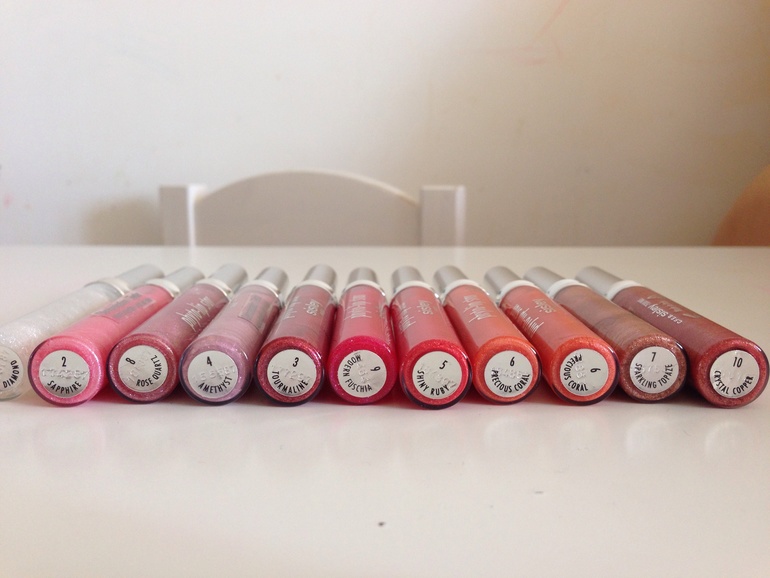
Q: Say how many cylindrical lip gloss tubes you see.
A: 11